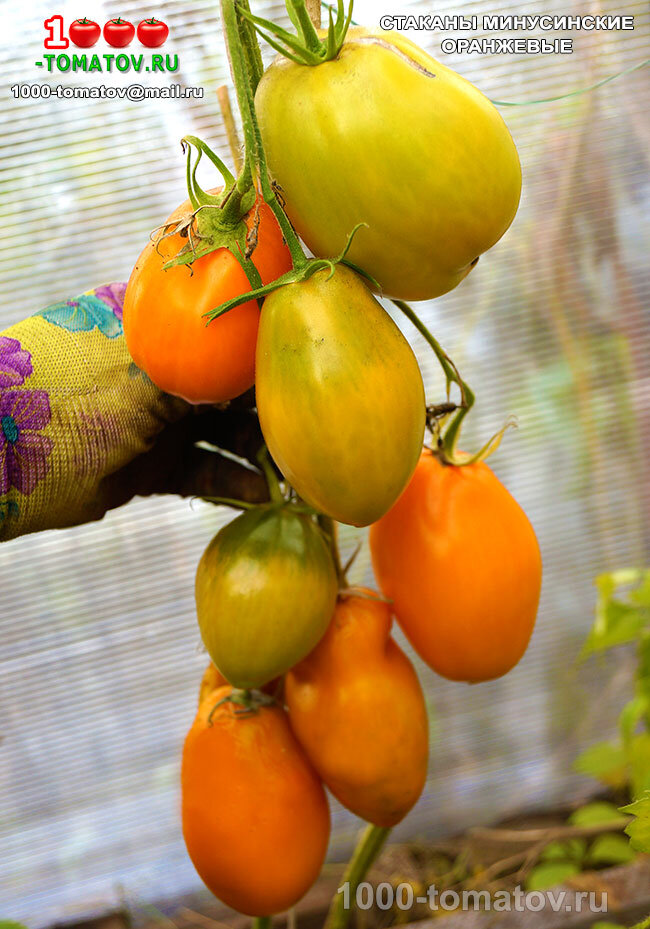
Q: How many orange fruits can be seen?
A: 4